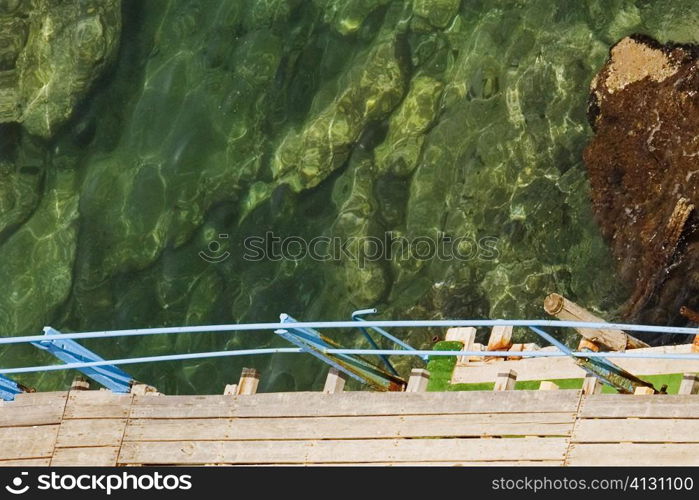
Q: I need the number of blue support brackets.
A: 4